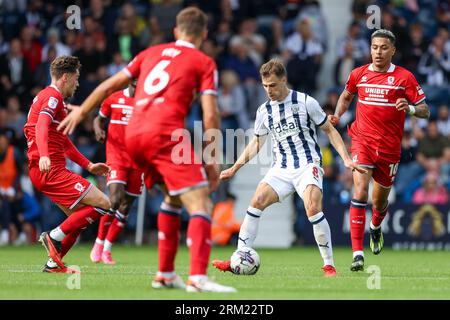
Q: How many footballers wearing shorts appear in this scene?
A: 5